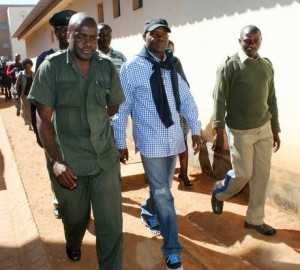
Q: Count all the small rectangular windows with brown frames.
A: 3